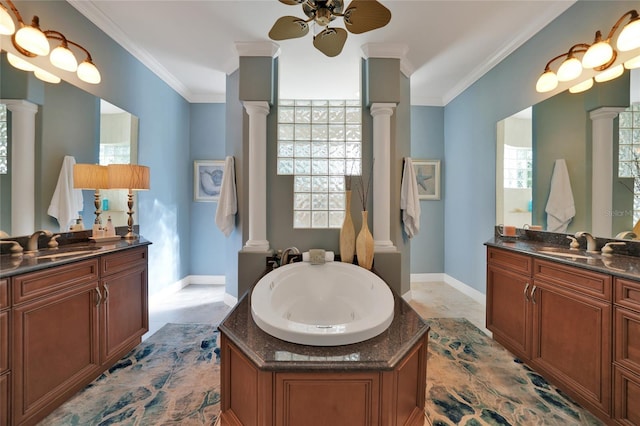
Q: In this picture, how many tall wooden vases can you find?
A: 2